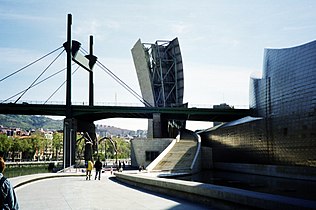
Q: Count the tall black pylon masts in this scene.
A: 2